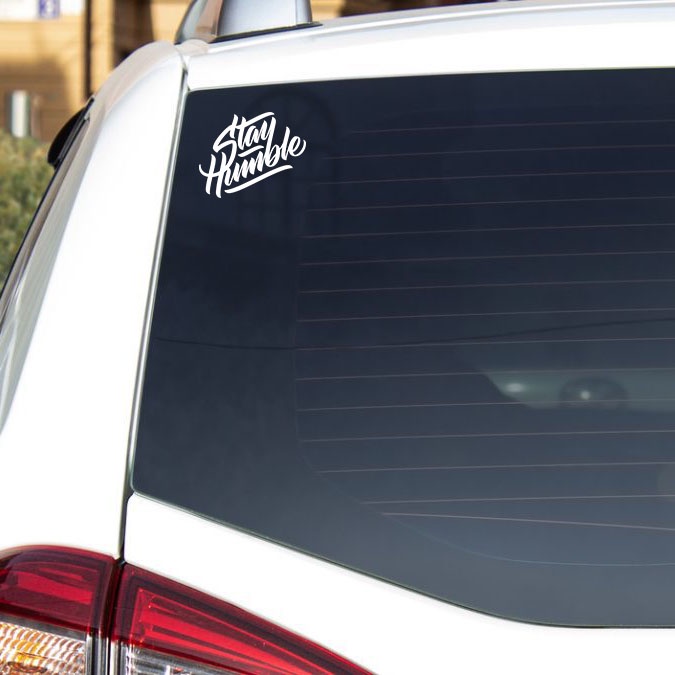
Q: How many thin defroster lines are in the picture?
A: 15